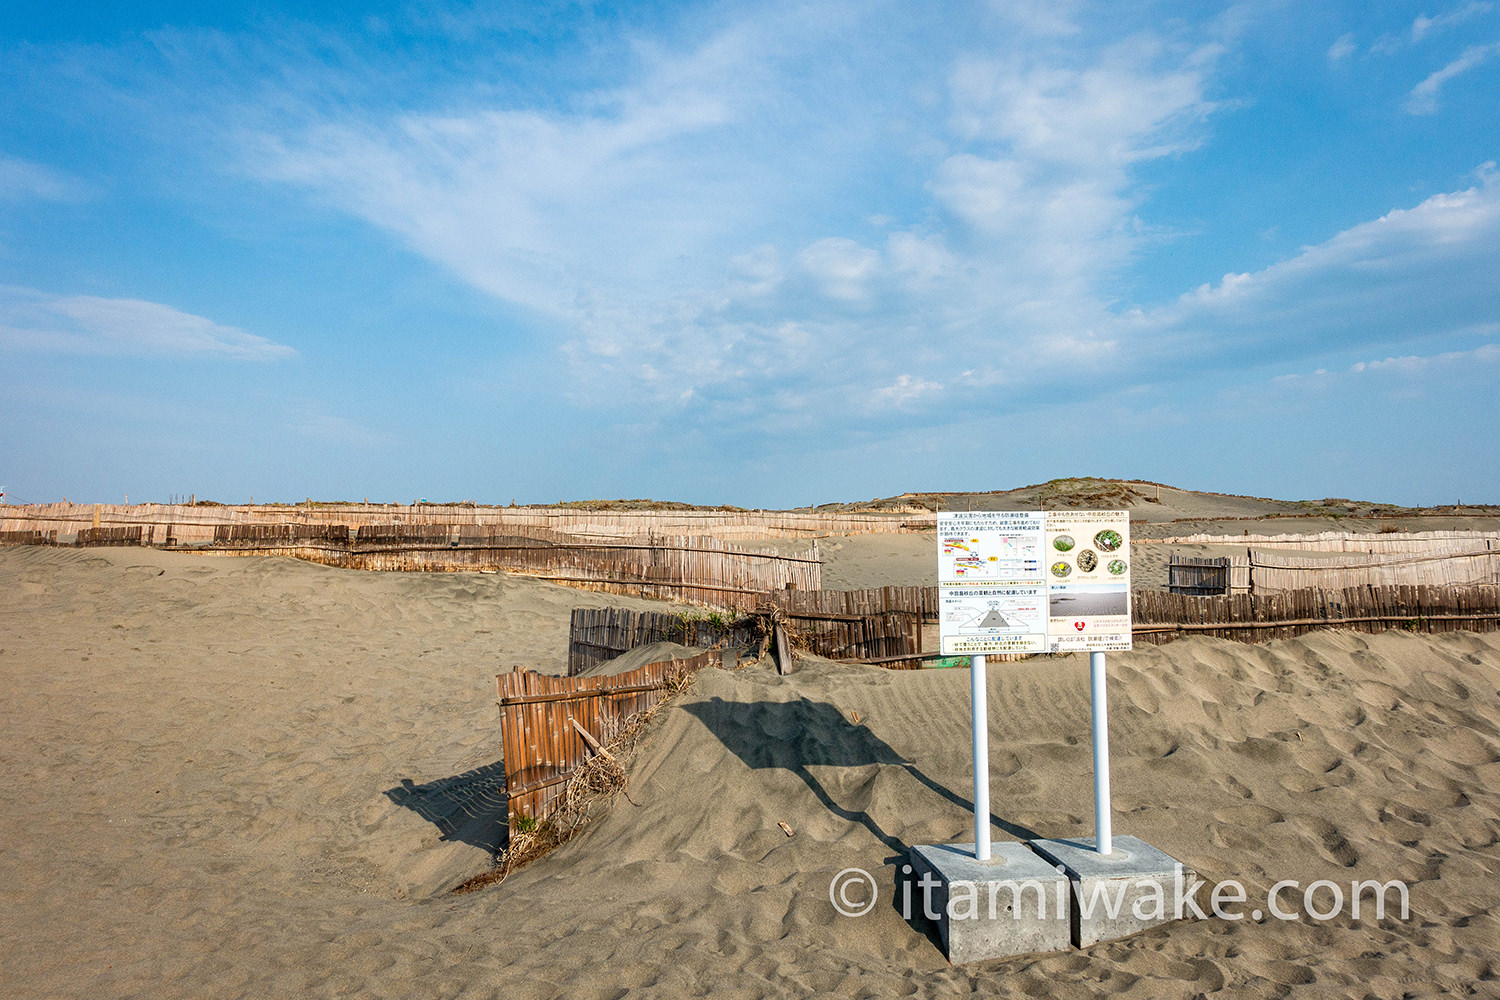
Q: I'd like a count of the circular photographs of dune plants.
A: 5